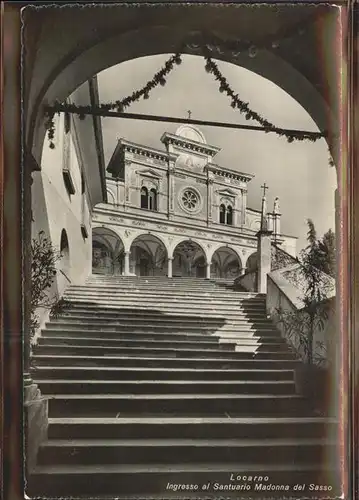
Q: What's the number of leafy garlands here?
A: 2